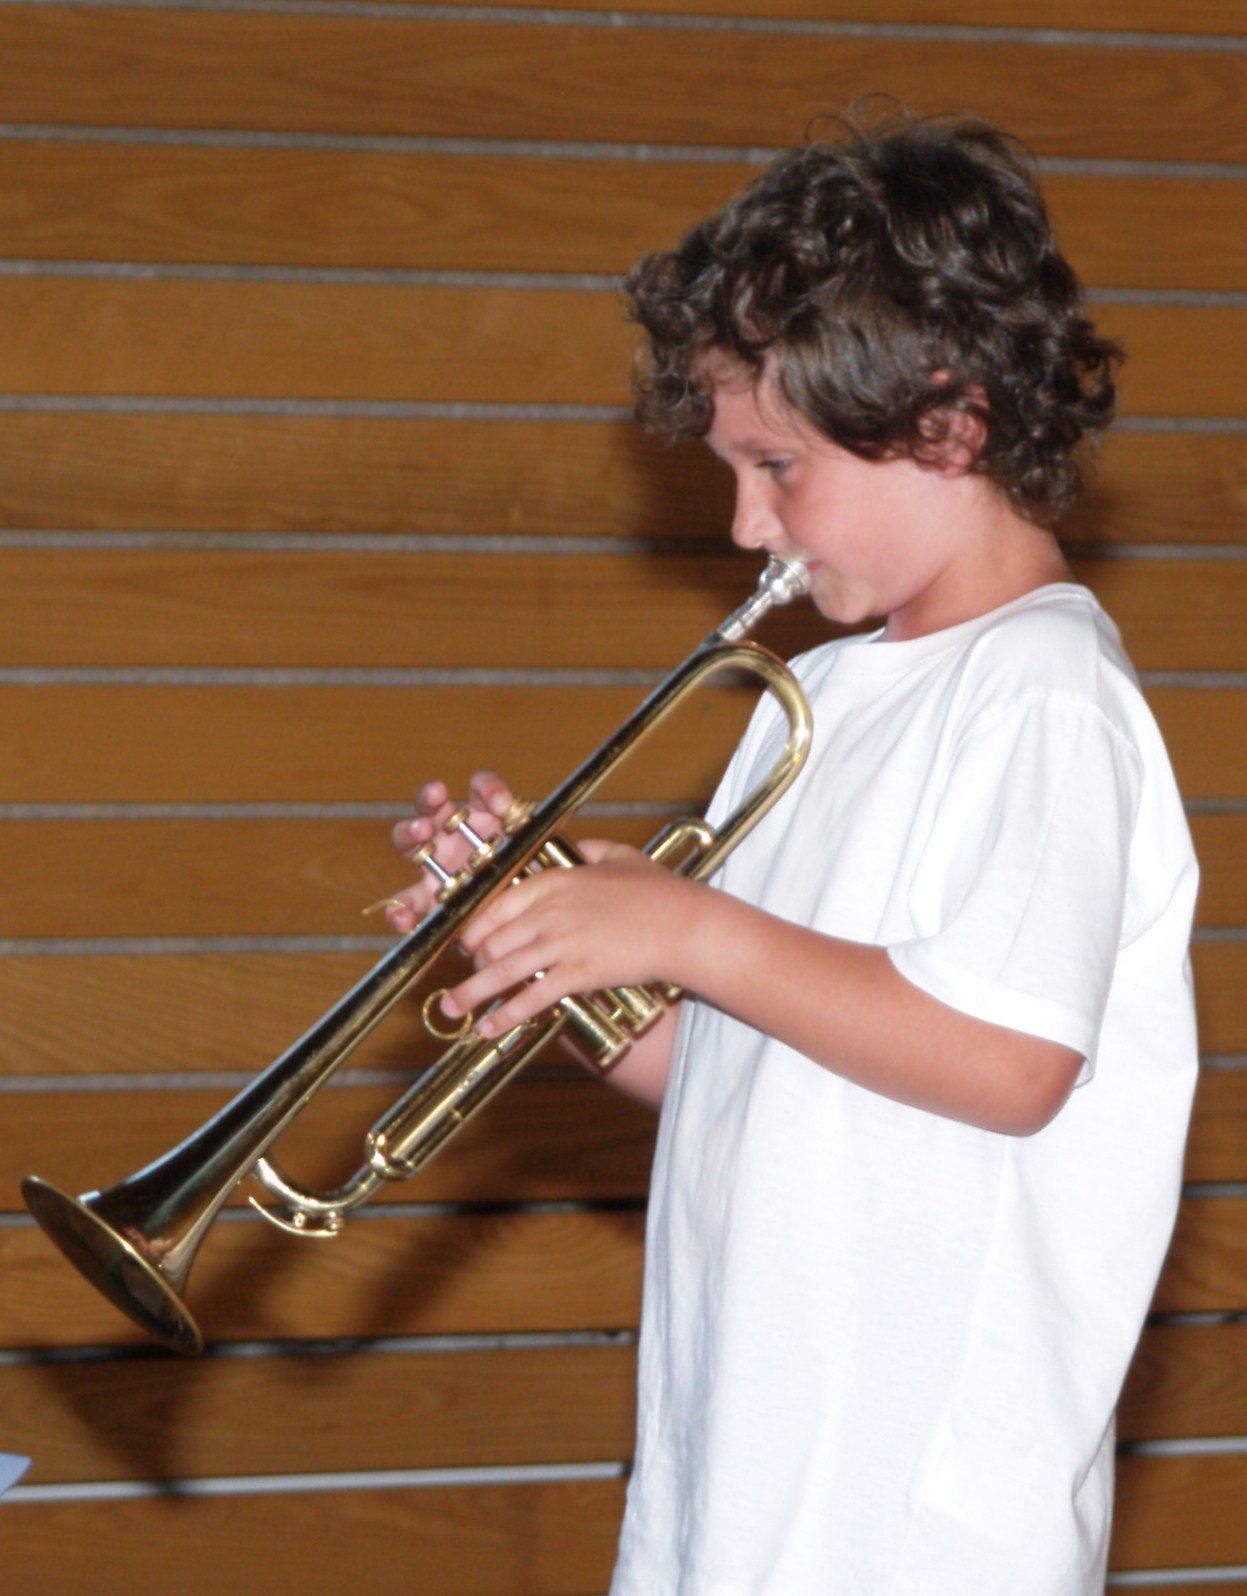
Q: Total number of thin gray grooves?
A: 13